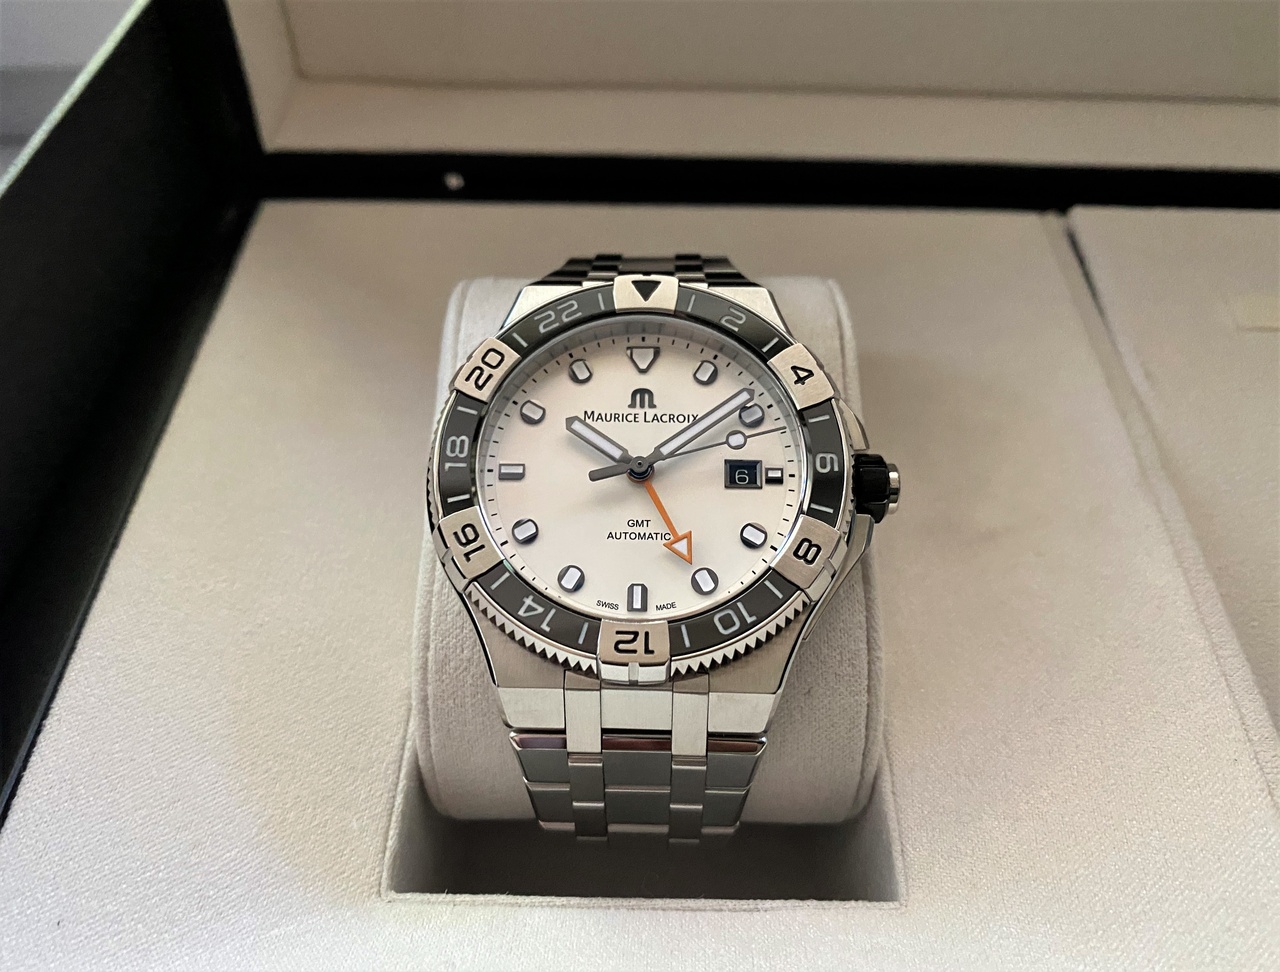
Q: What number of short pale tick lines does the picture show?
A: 12